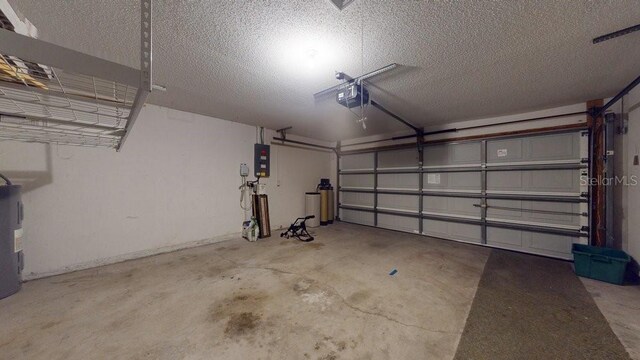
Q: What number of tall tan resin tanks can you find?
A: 2